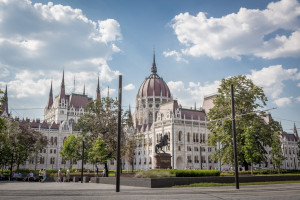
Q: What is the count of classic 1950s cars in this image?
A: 0